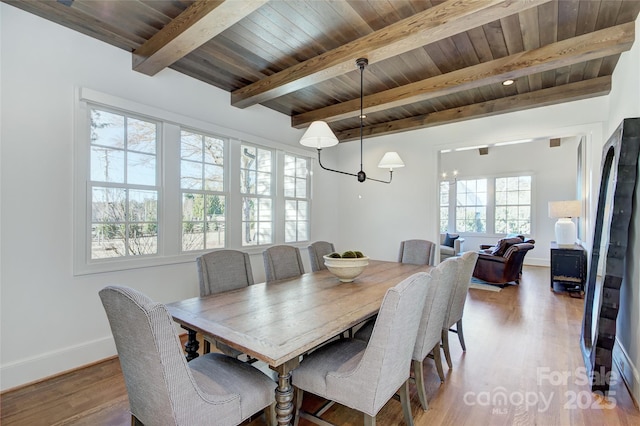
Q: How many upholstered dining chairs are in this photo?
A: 8